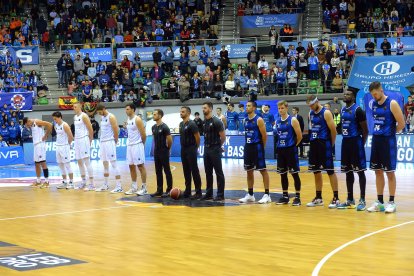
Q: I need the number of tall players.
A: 10